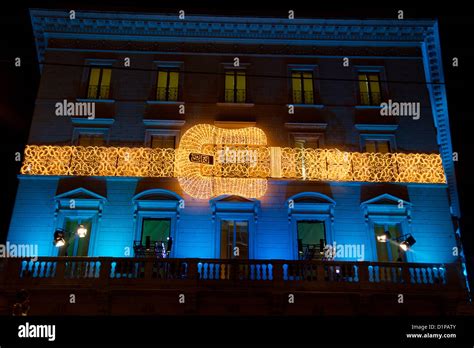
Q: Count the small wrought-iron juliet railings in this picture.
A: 5